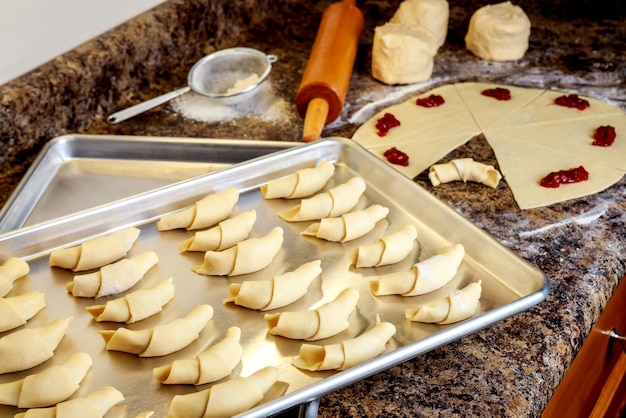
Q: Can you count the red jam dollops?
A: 7